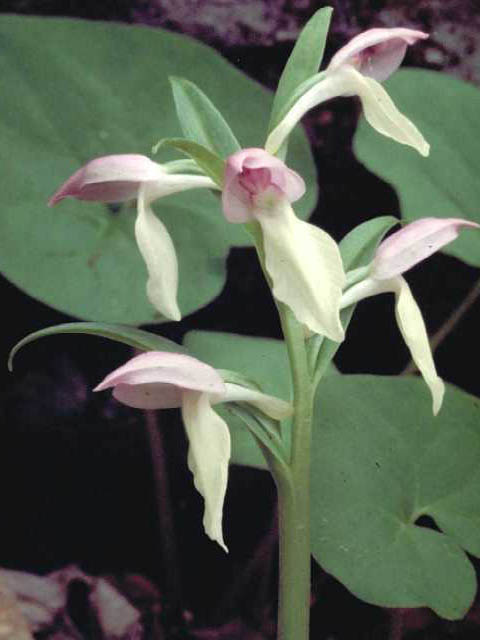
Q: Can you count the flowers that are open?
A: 5